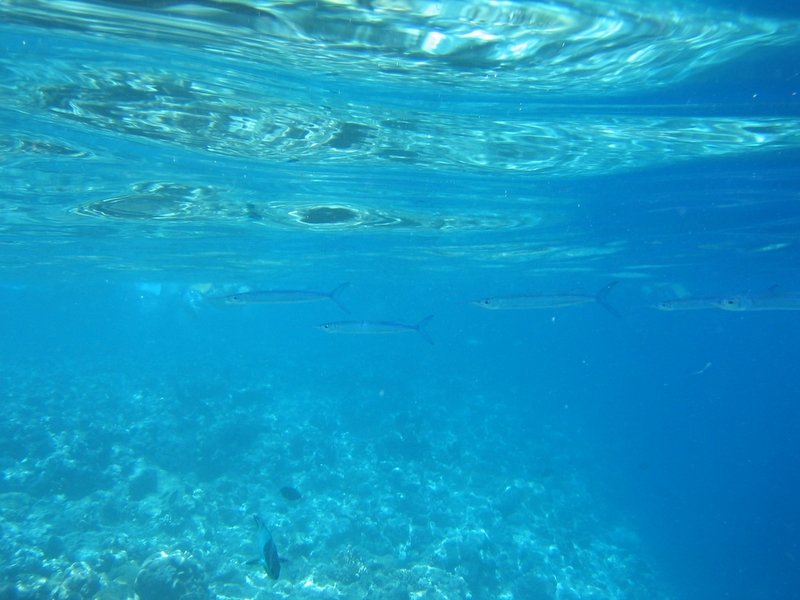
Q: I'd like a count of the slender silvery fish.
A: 5